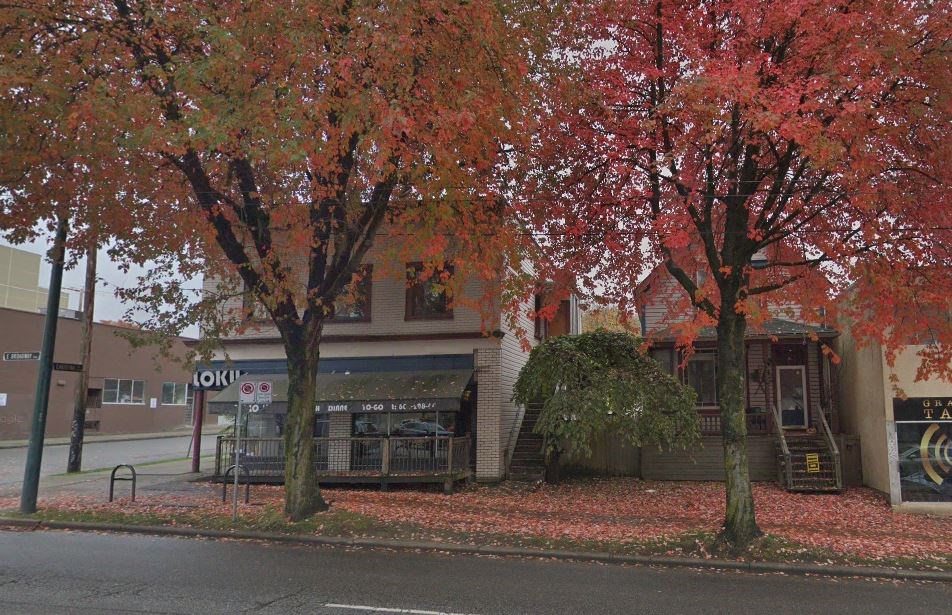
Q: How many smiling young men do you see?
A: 0